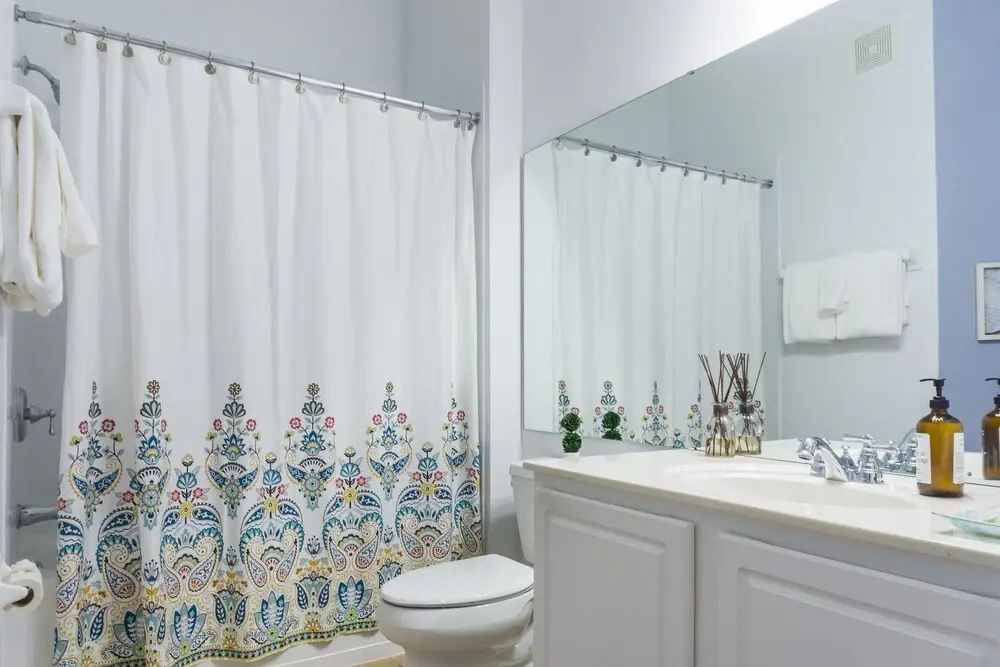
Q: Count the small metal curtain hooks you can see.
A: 12